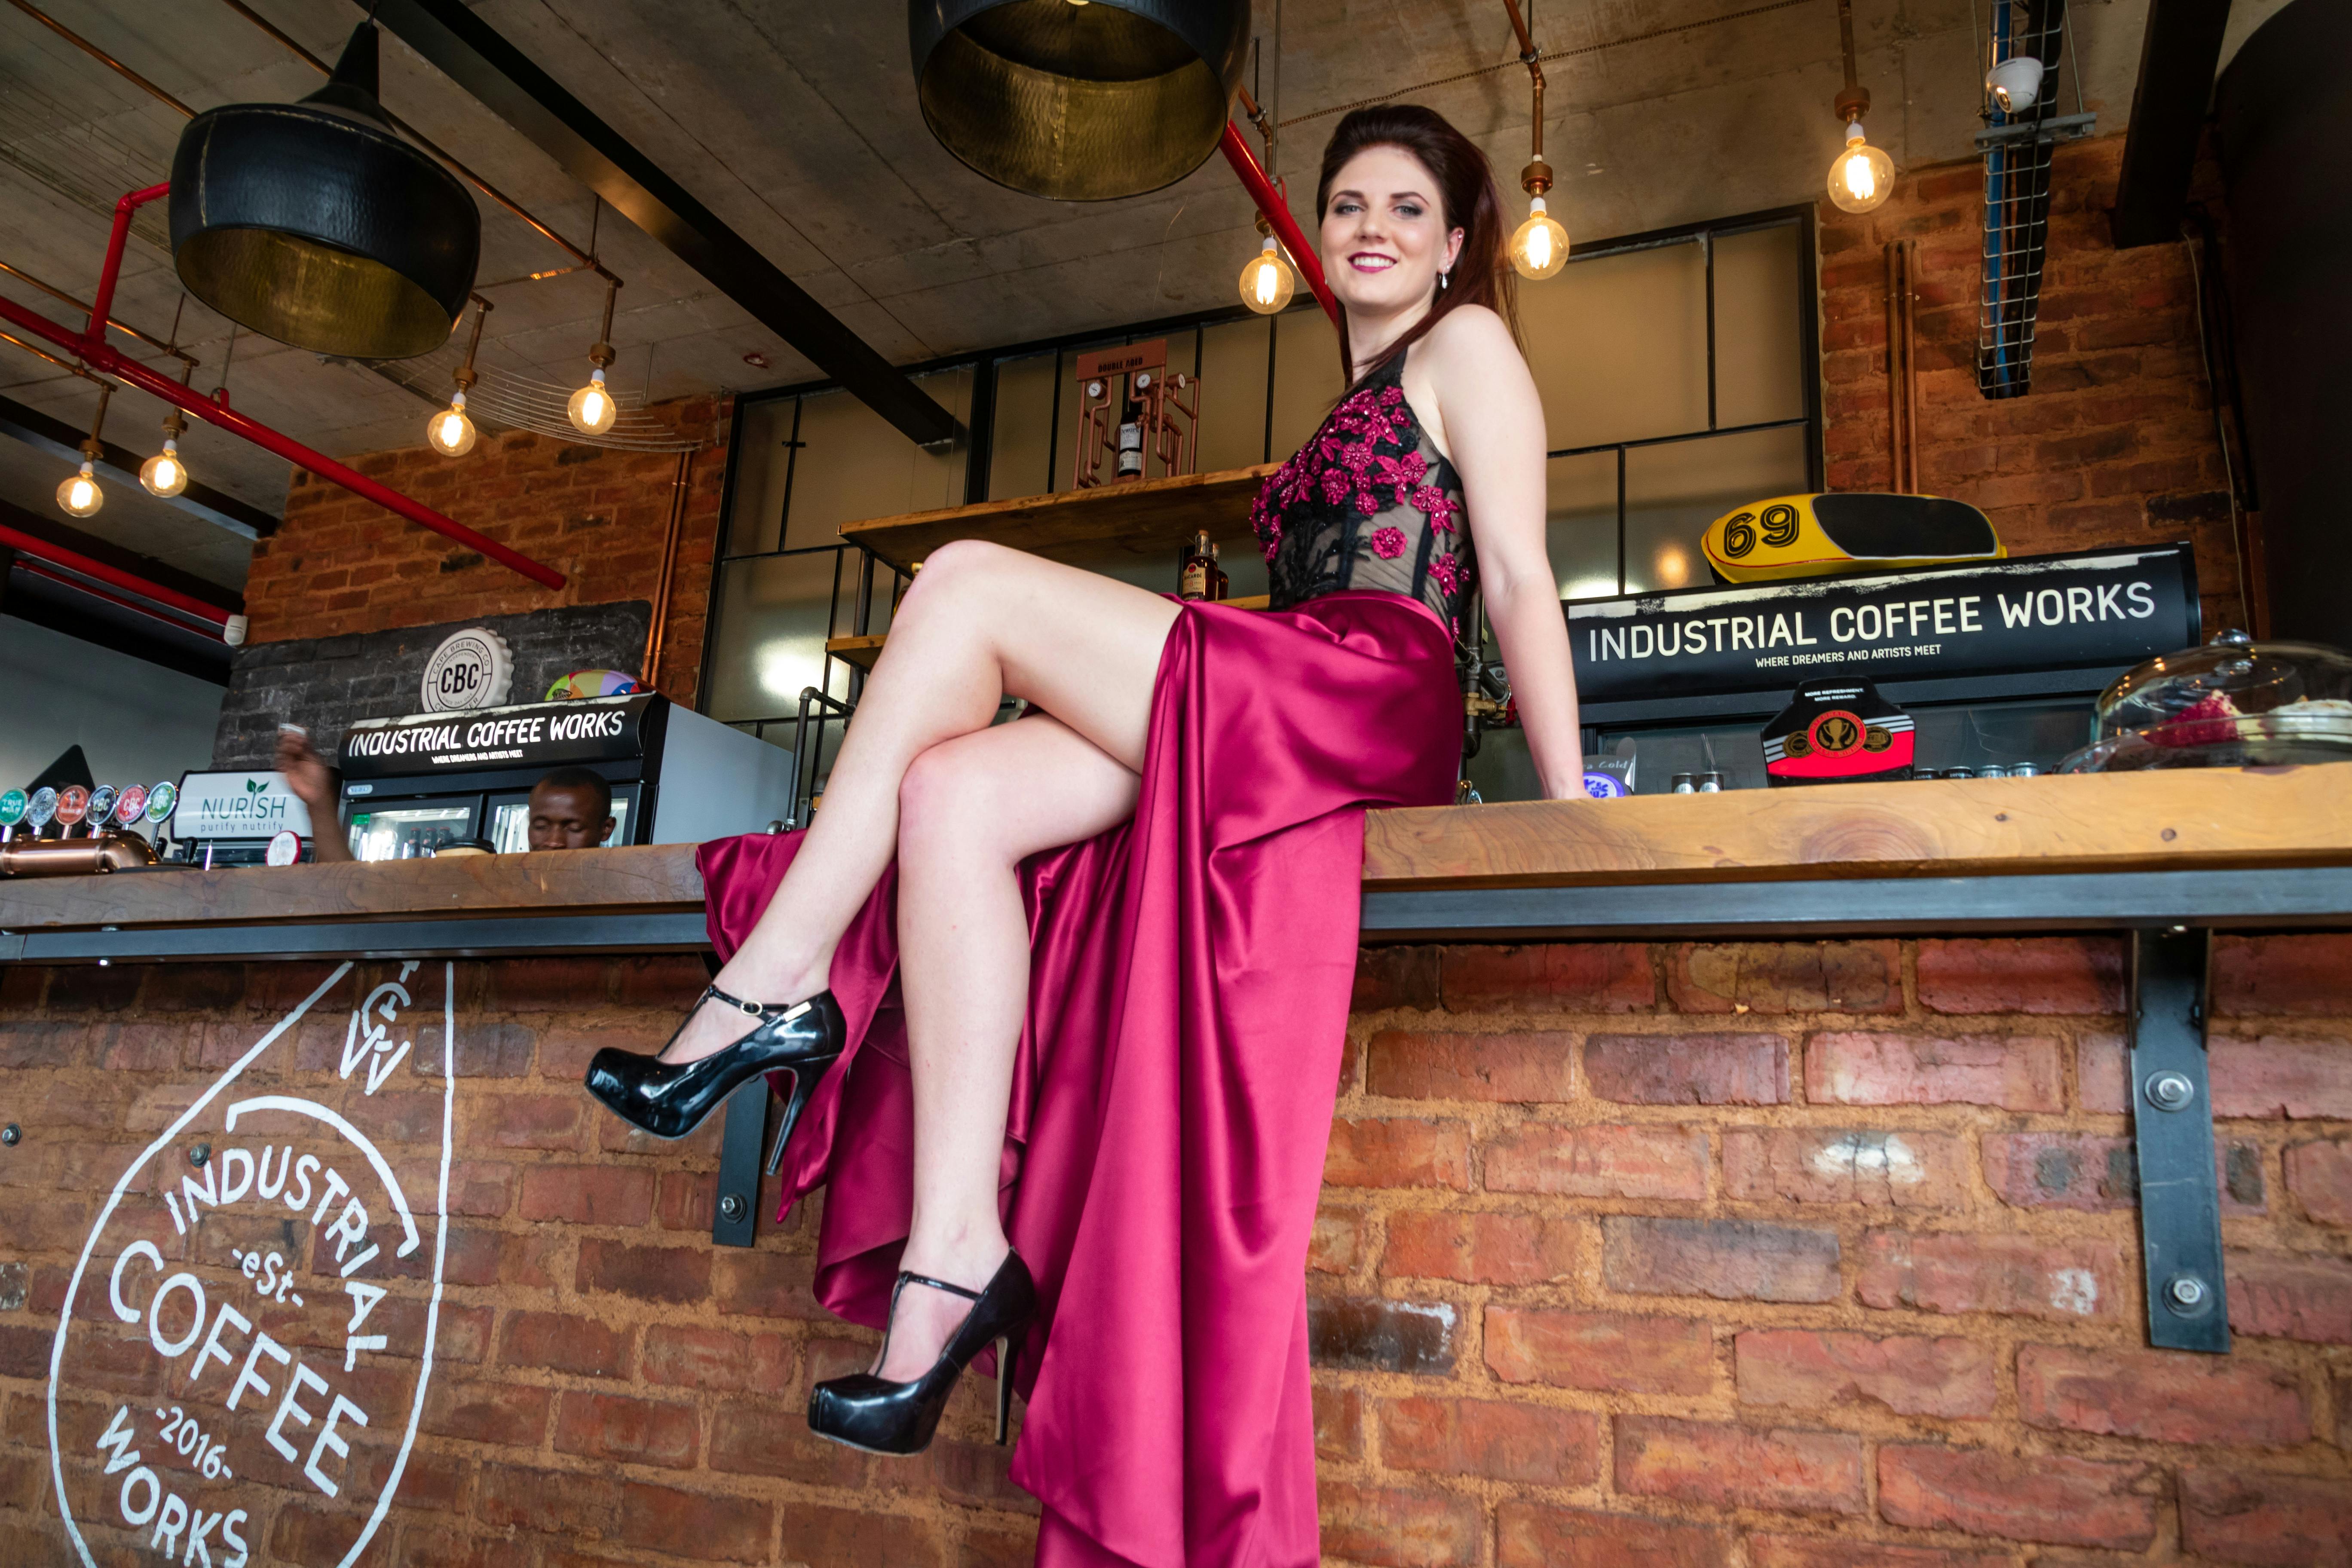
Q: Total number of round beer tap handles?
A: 6